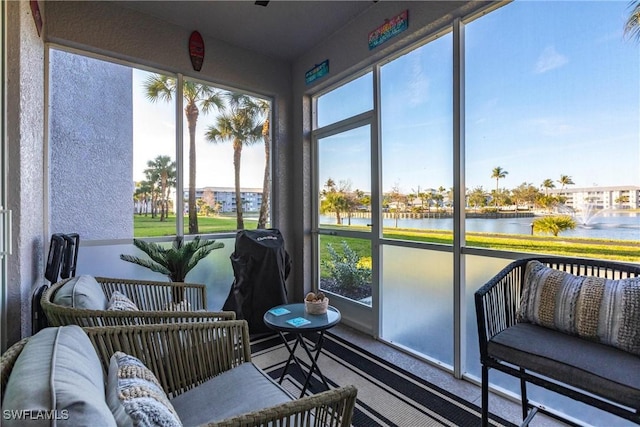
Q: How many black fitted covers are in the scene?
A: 1